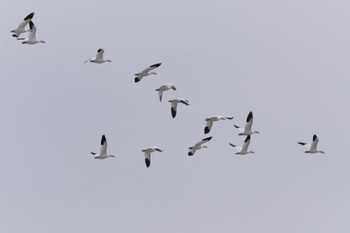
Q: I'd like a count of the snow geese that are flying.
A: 13